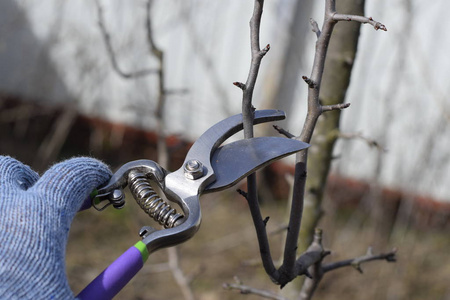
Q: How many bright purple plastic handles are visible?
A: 1